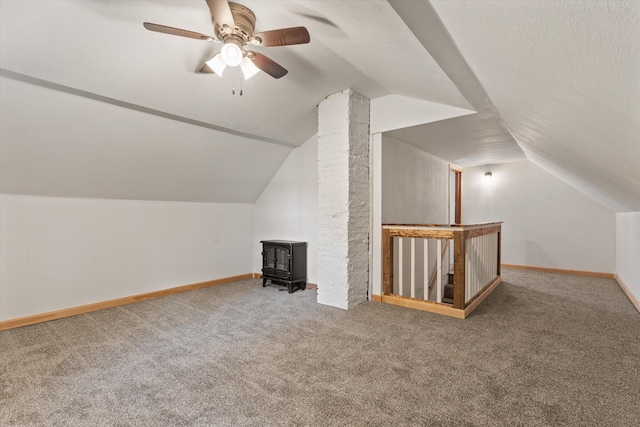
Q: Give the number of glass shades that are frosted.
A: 3